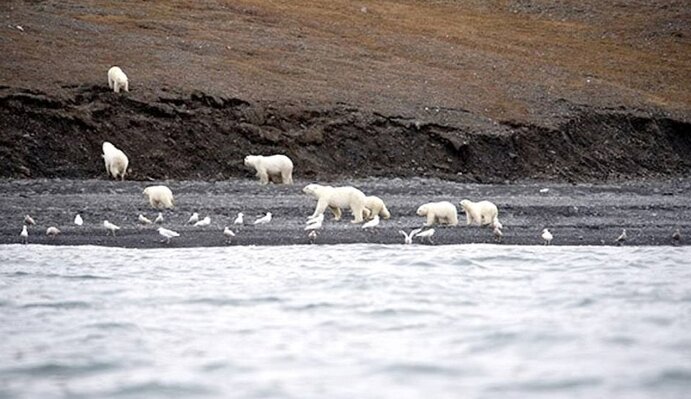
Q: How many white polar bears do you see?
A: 8